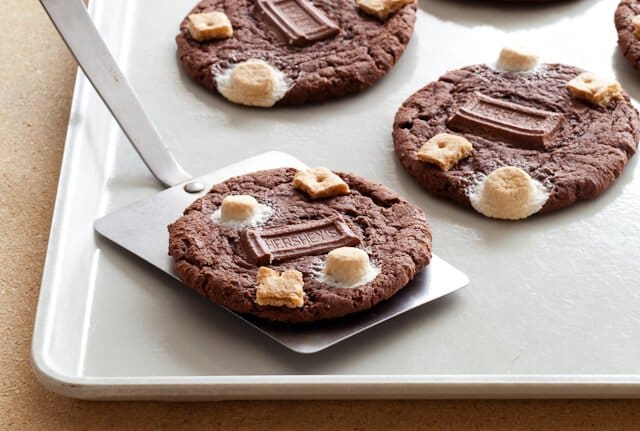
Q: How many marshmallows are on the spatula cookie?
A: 2